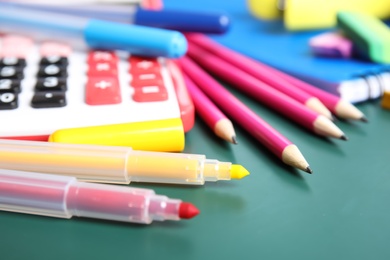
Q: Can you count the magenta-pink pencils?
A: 5